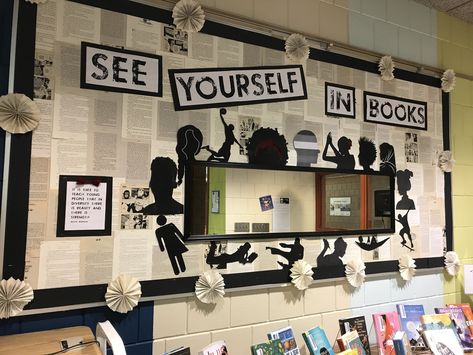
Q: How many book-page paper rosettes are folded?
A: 14